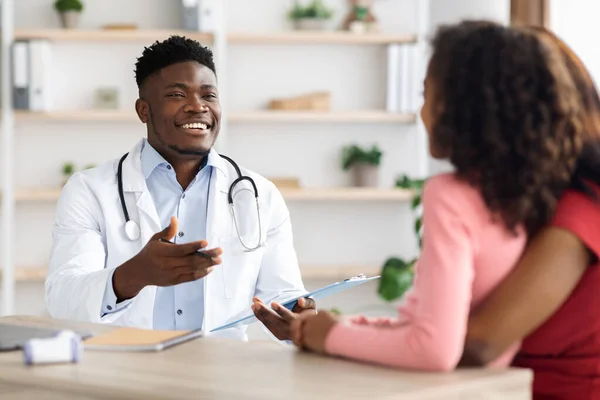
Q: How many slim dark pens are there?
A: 1